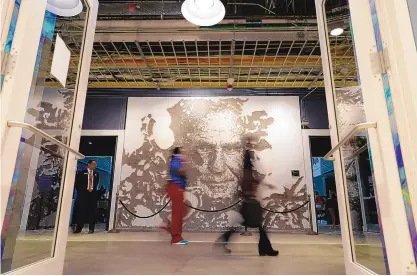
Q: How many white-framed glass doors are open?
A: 2